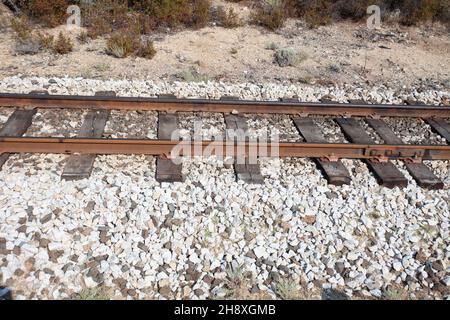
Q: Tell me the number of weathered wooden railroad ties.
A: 8